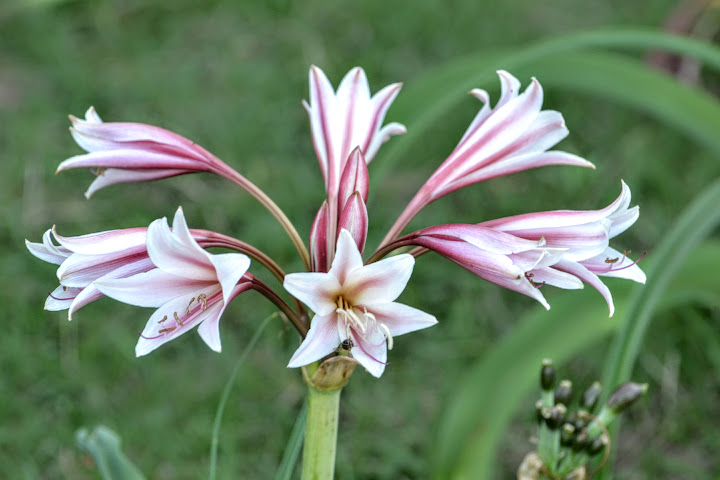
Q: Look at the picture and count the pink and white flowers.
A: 8